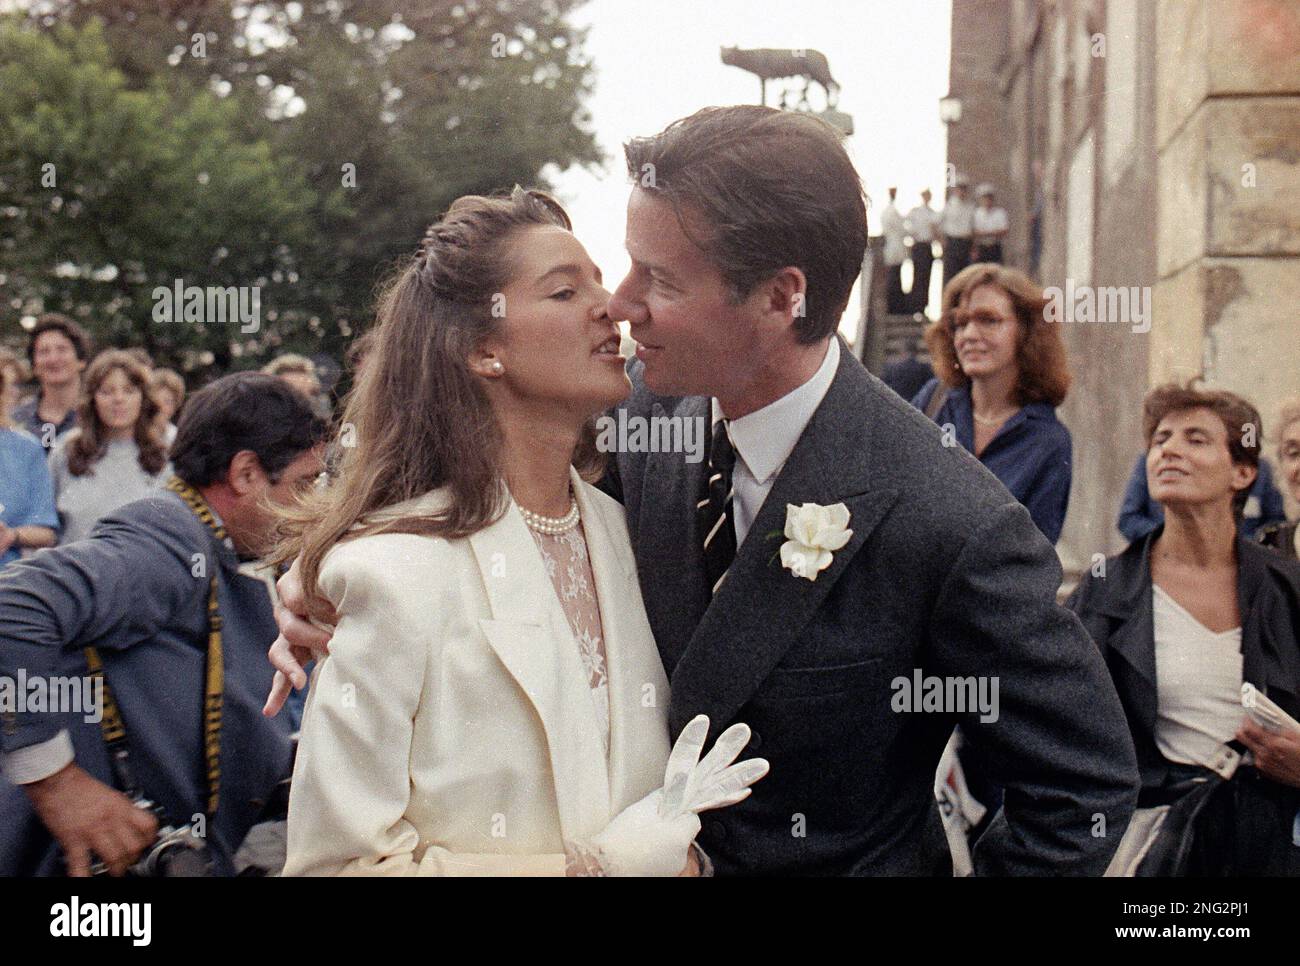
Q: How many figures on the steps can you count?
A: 4